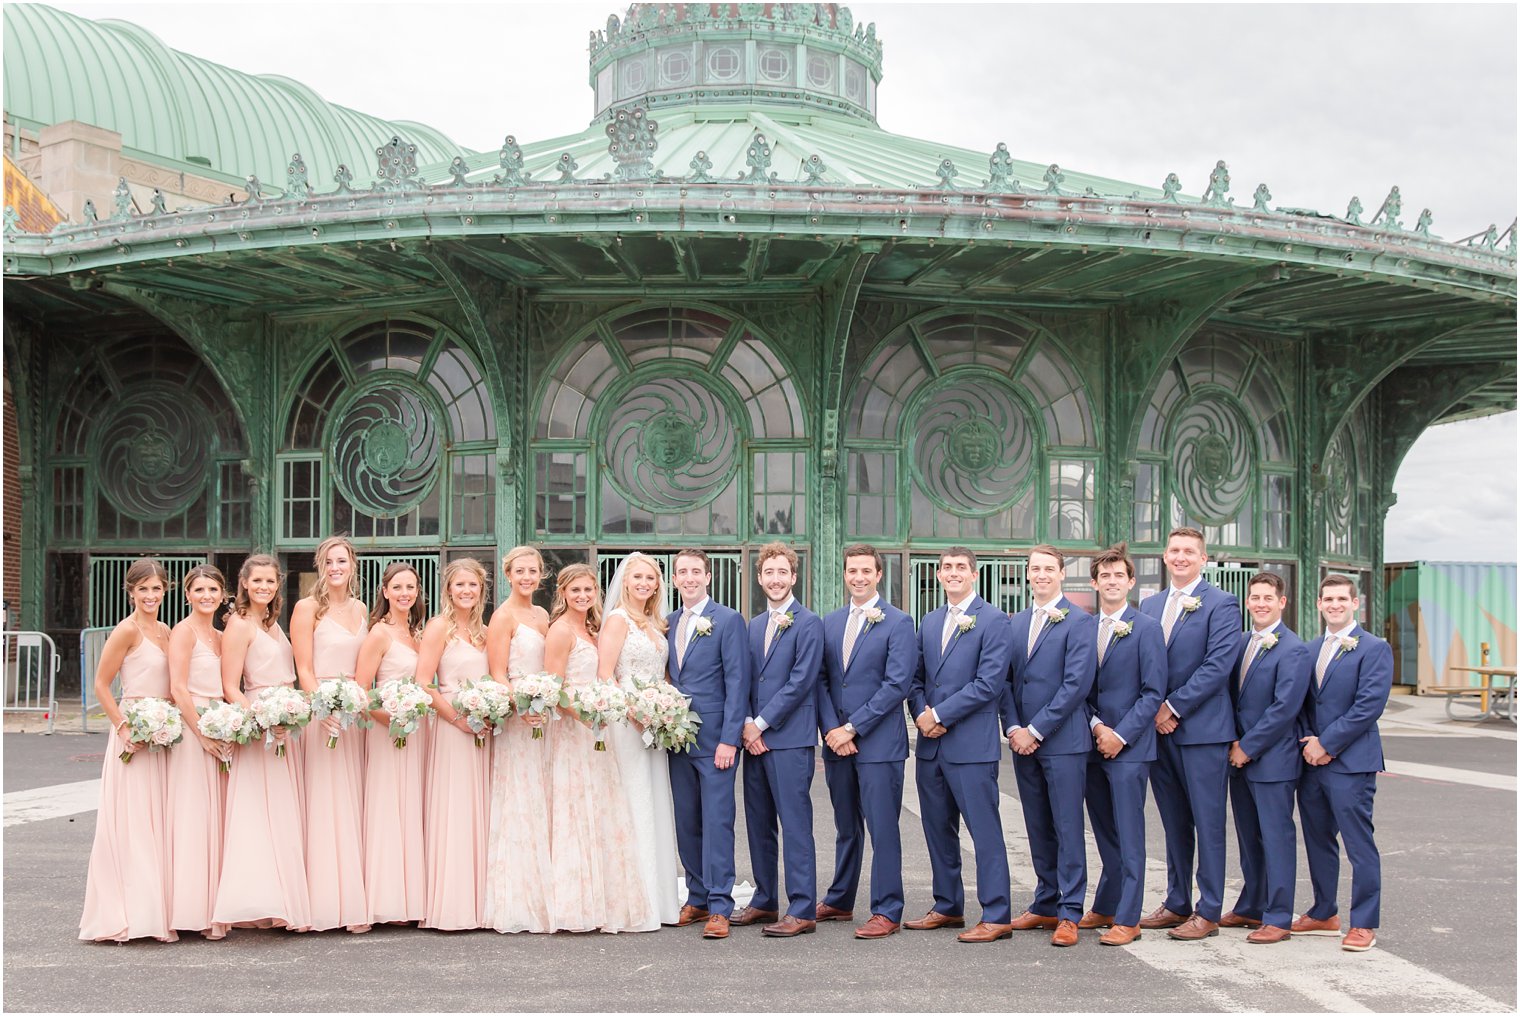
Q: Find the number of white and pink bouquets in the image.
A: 9